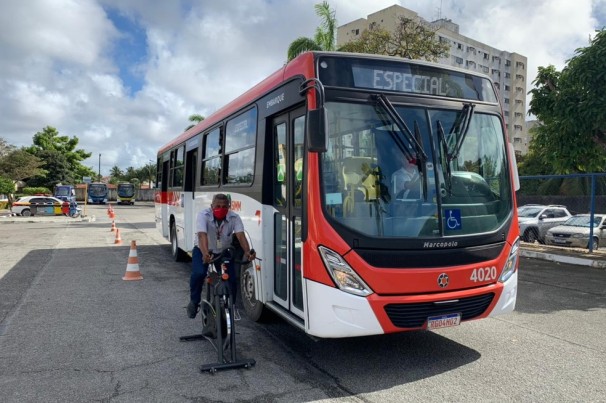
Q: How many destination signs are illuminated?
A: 1